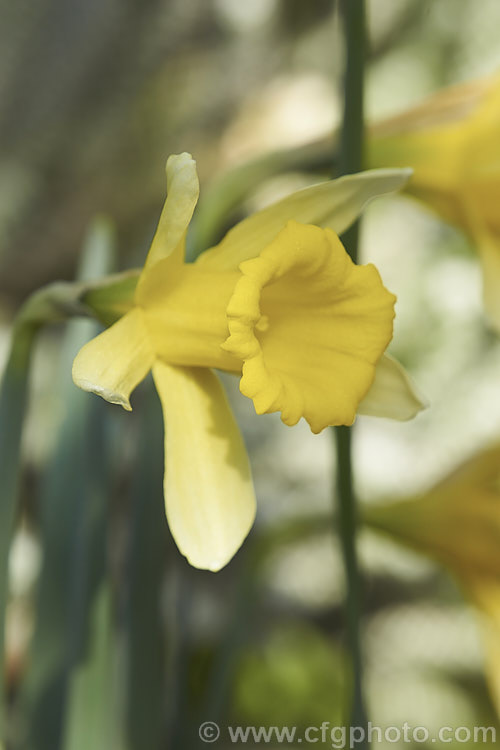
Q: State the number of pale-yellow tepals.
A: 5